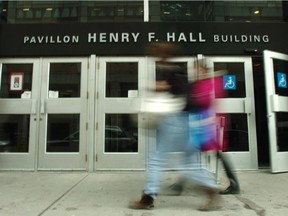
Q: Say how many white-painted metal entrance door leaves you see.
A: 6